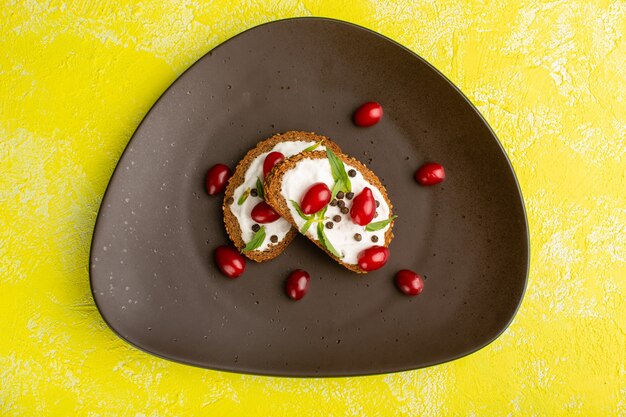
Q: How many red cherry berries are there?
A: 11